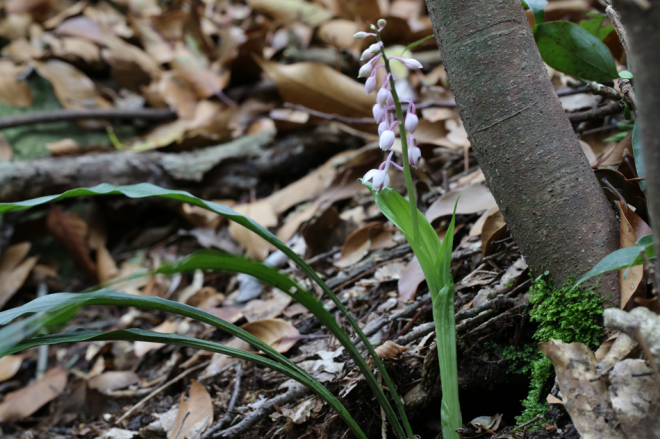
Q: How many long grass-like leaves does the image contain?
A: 4